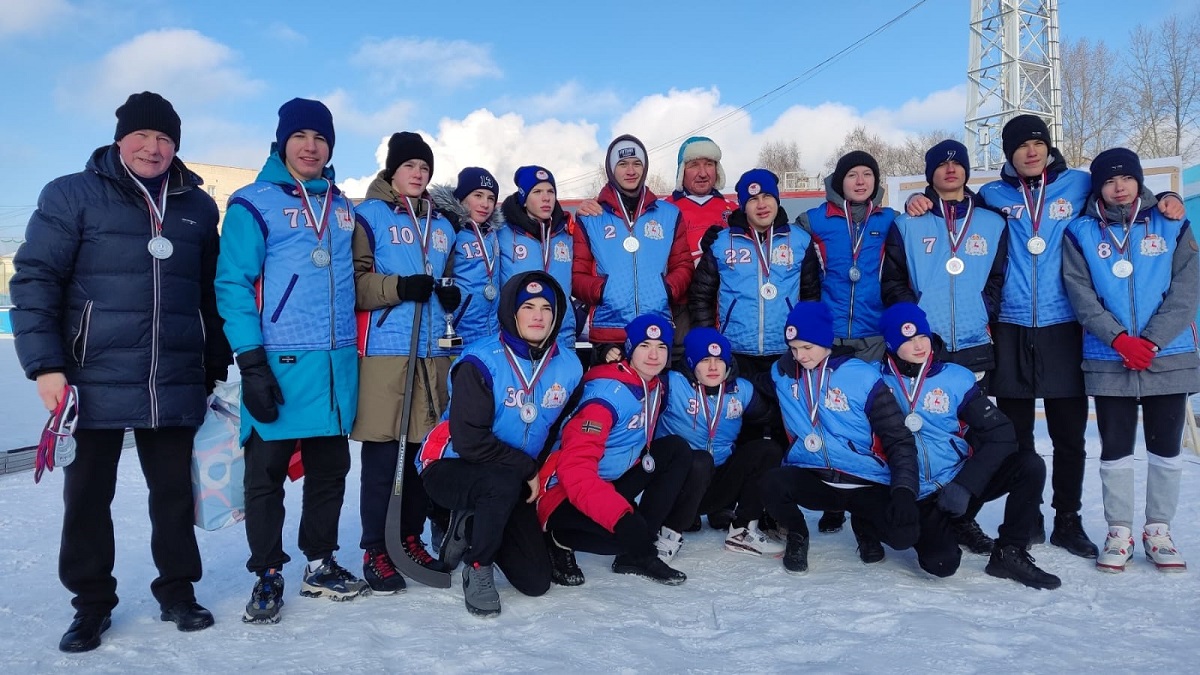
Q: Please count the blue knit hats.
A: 11